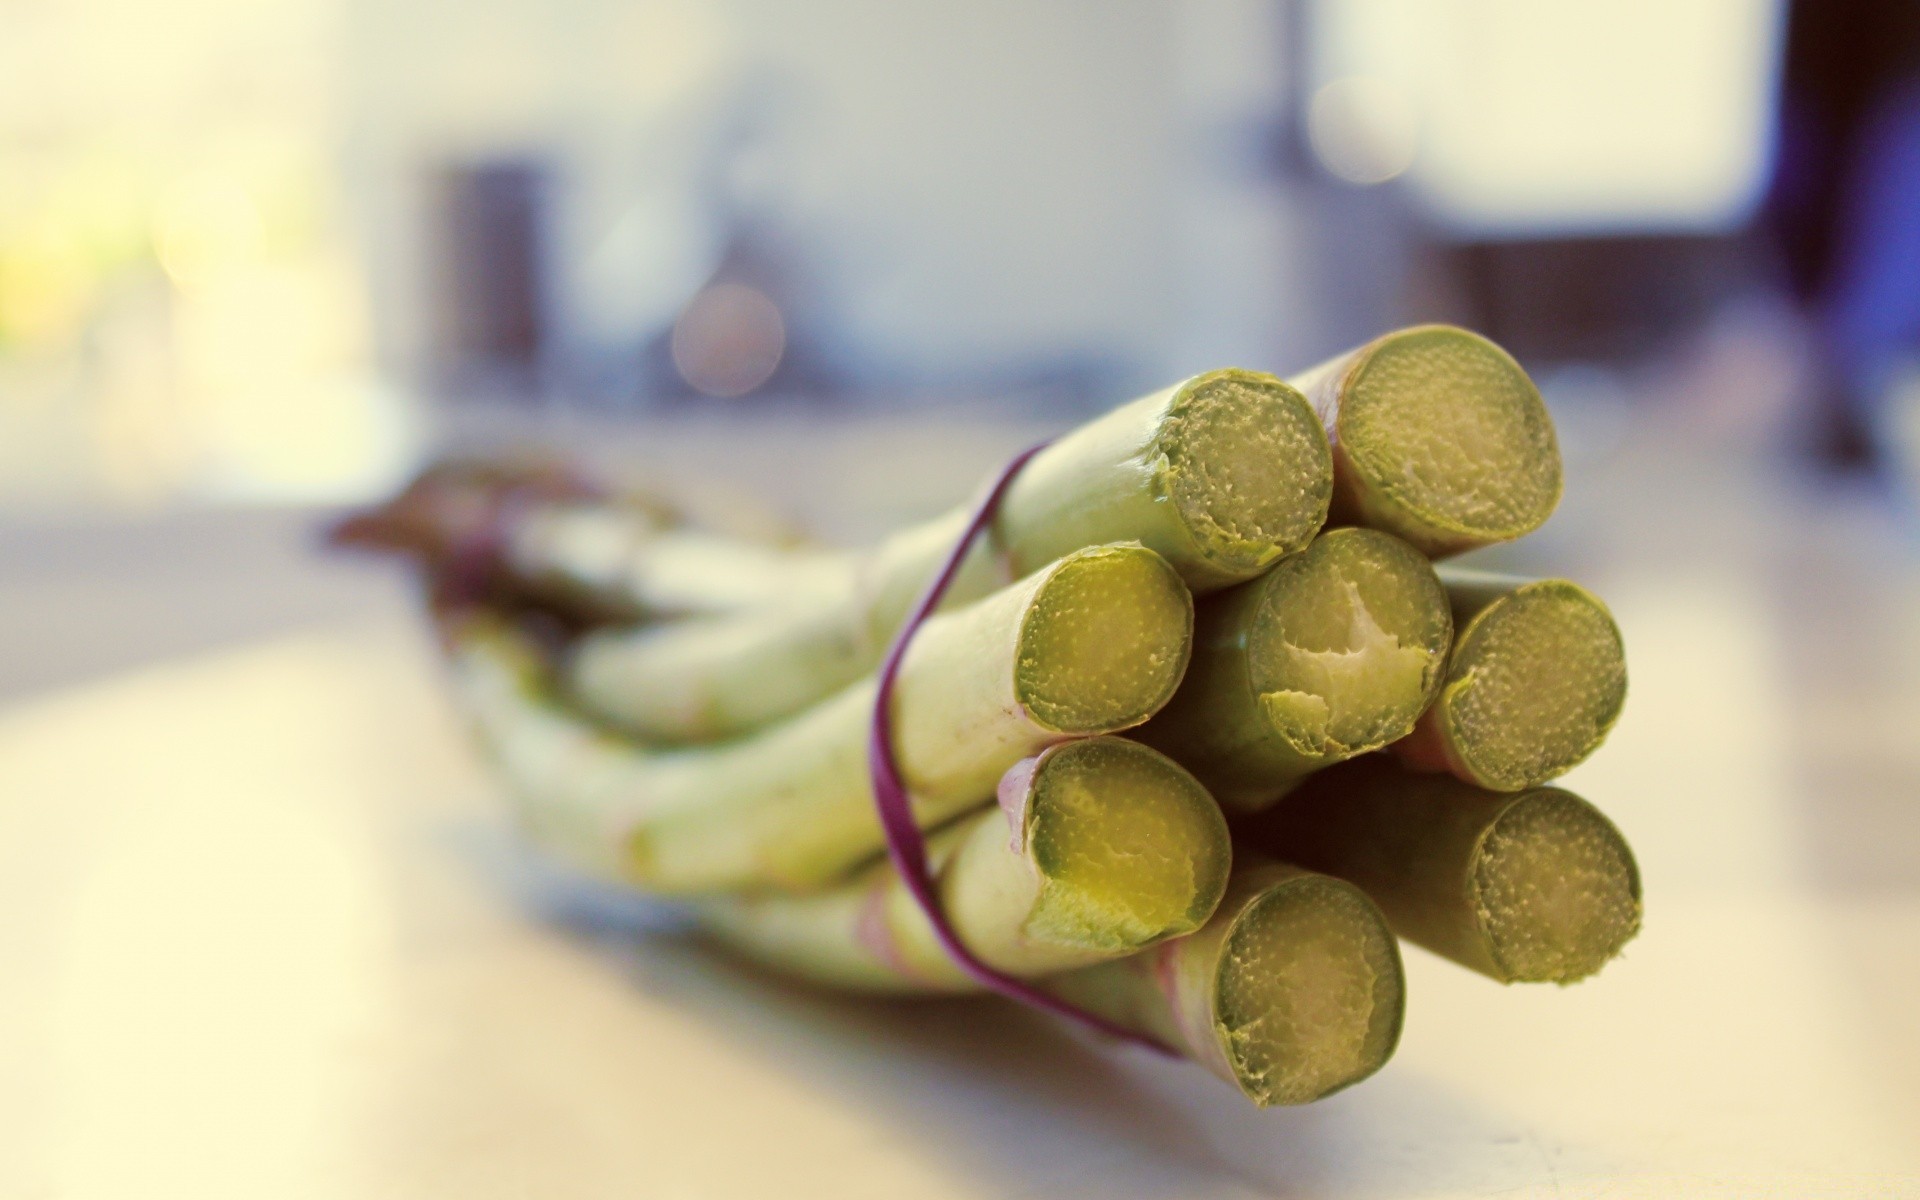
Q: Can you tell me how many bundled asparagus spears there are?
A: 8